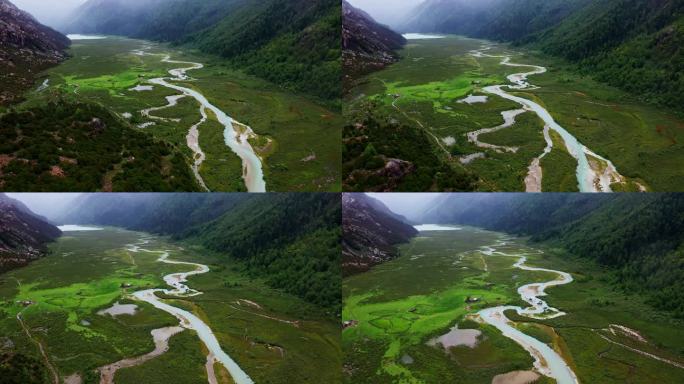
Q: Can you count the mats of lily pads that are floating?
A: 0